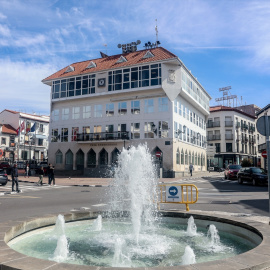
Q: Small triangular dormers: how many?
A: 4